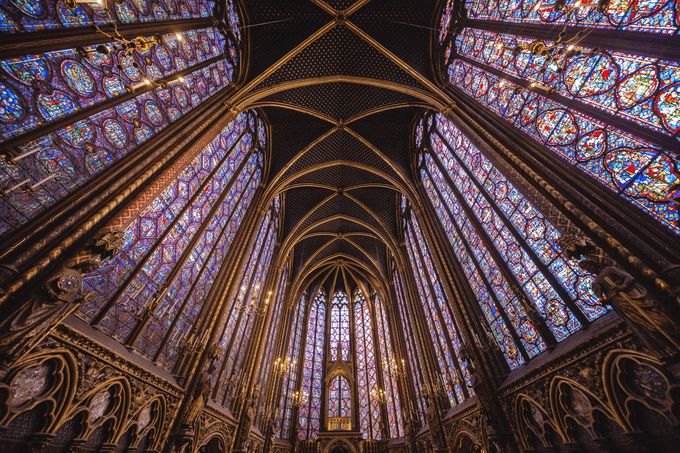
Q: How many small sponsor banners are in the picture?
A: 0